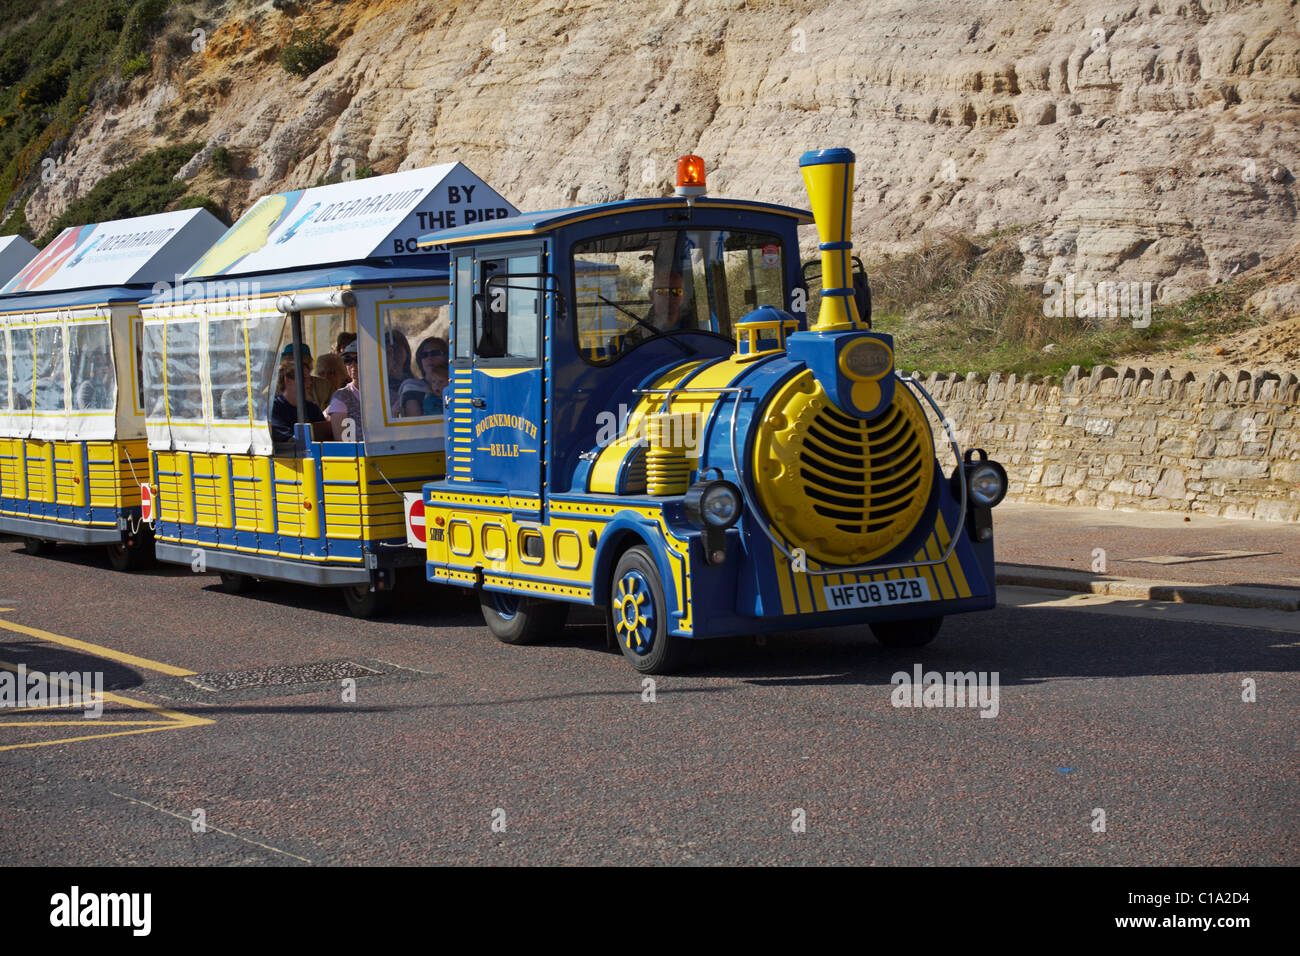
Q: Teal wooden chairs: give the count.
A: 0